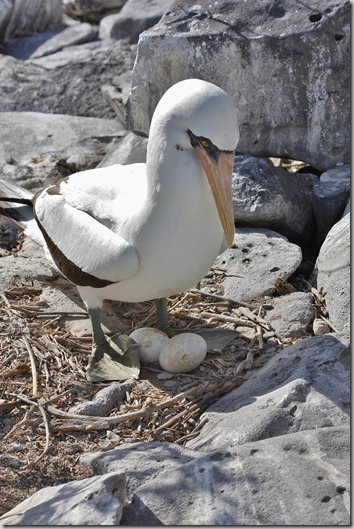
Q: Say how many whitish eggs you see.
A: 2